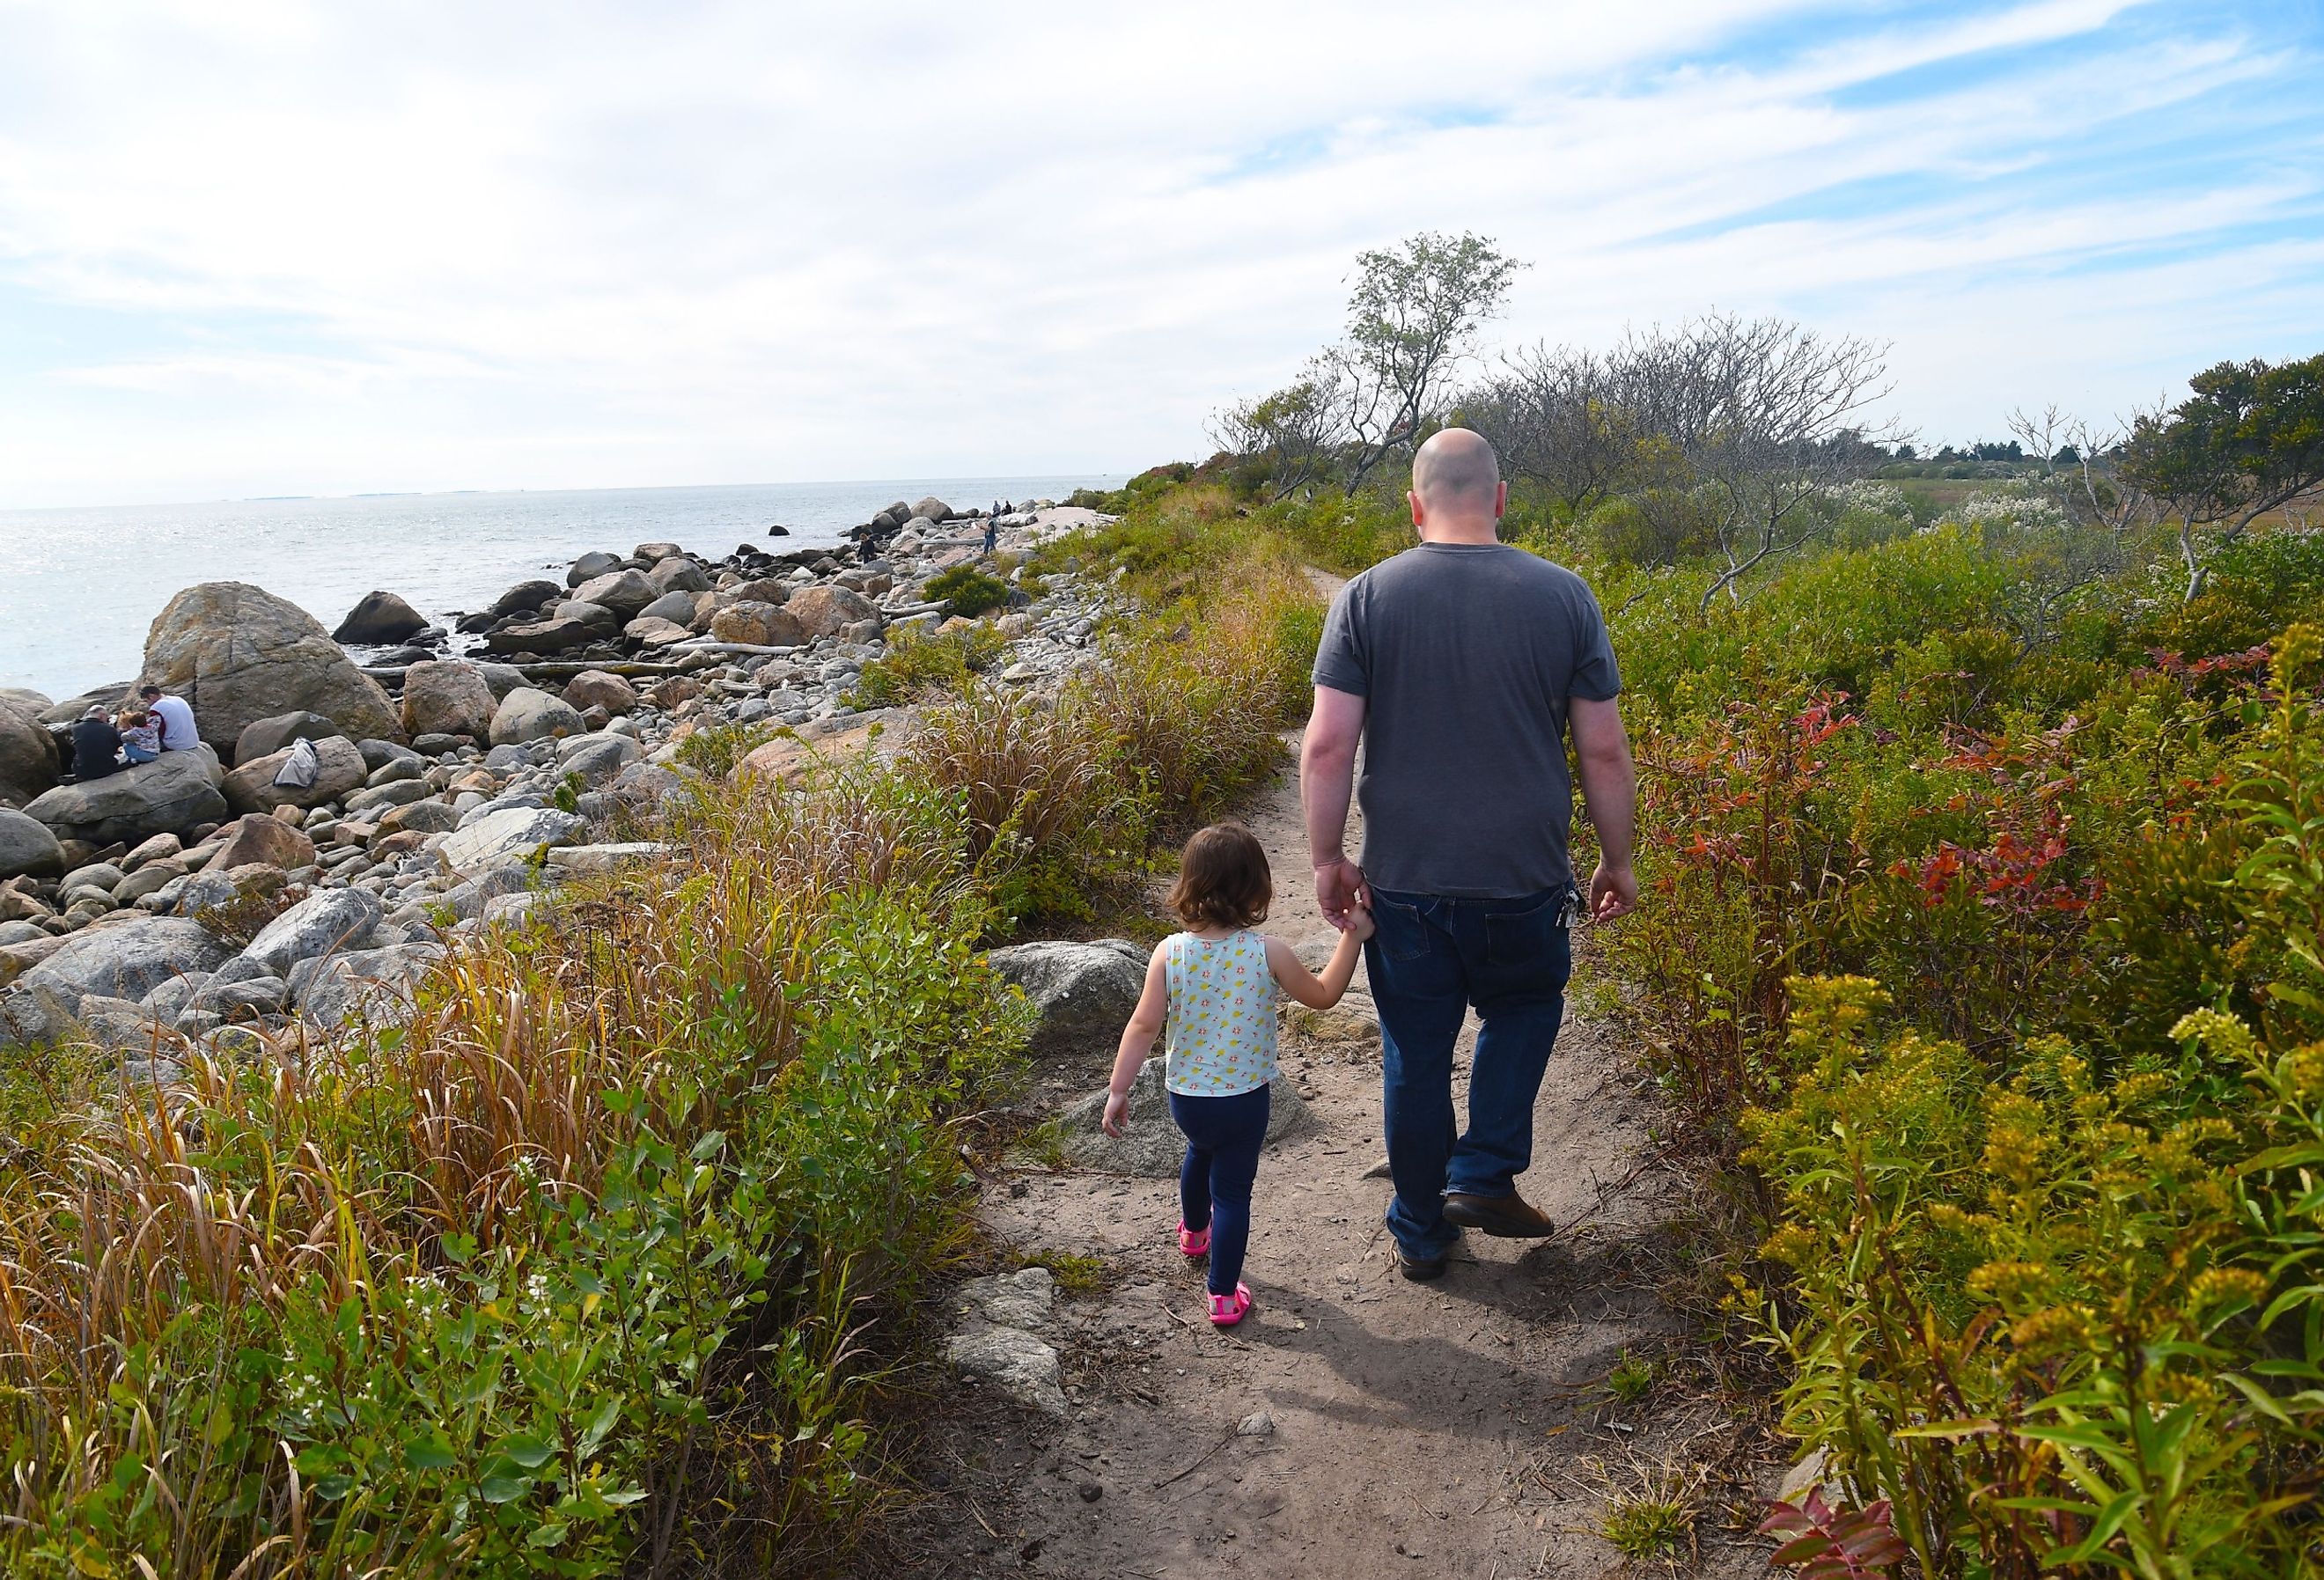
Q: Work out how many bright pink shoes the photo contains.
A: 2